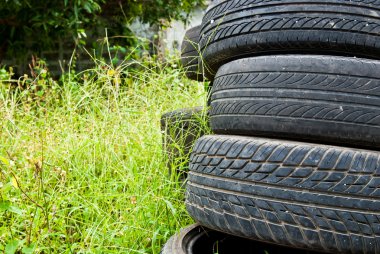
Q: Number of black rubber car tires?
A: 6